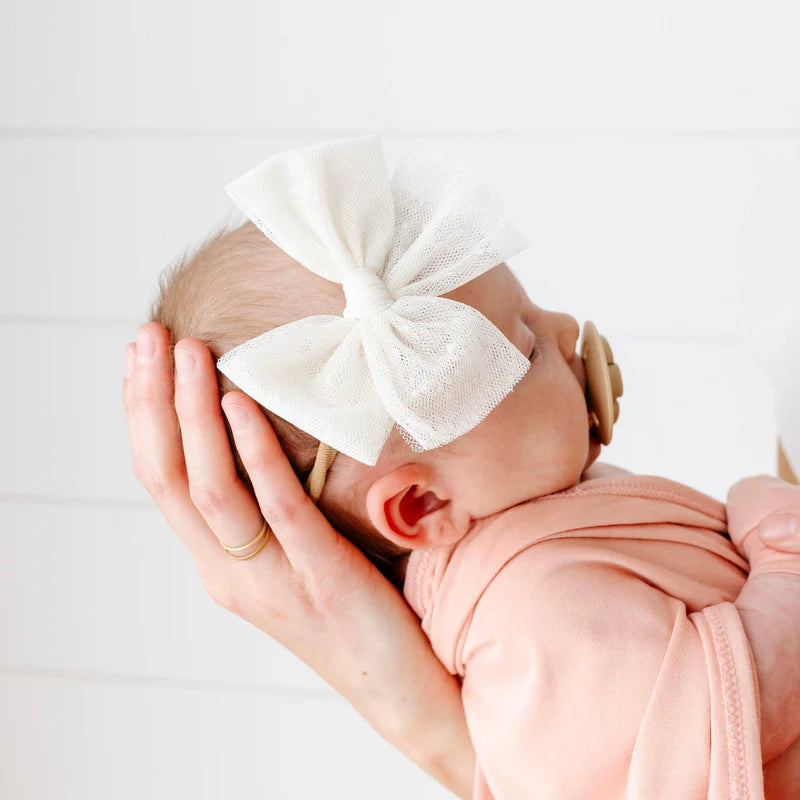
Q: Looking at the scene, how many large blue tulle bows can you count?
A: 0